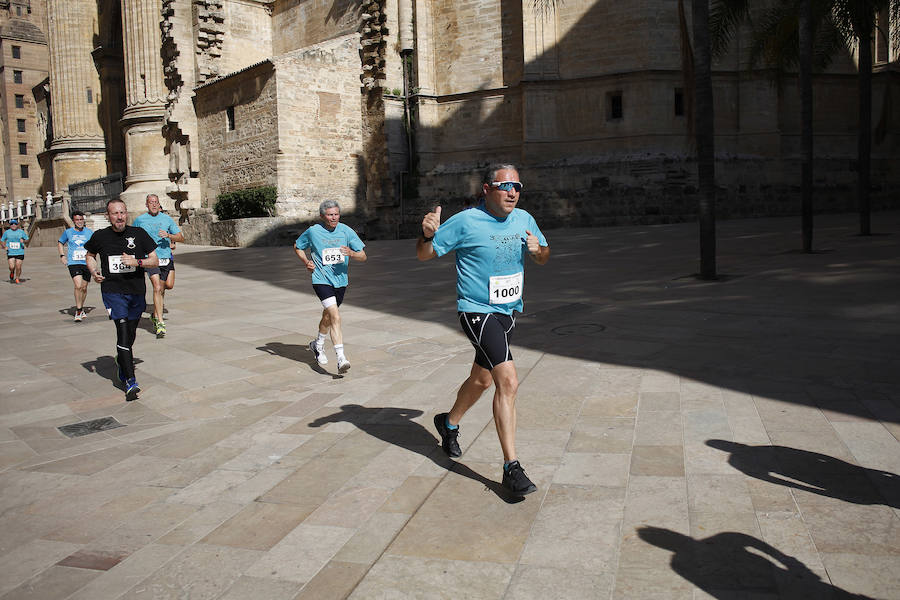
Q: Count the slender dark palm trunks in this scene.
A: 3